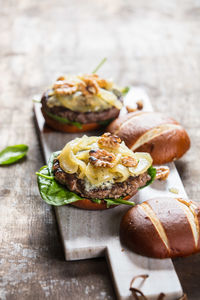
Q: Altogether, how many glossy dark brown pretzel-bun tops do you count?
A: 2